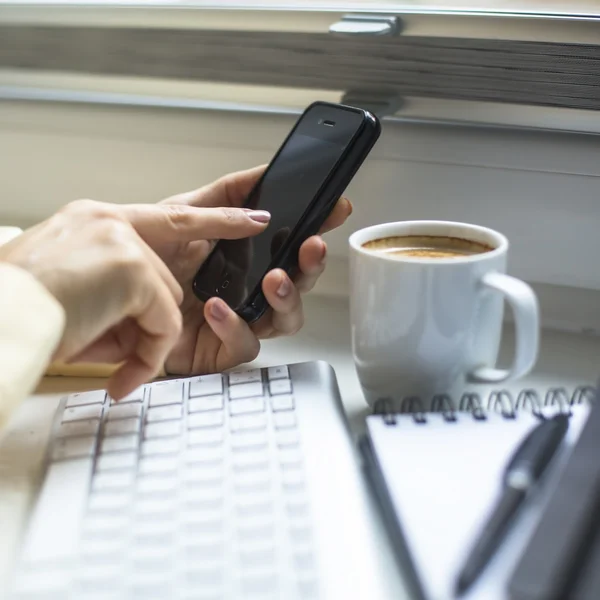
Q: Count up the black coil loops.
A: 8